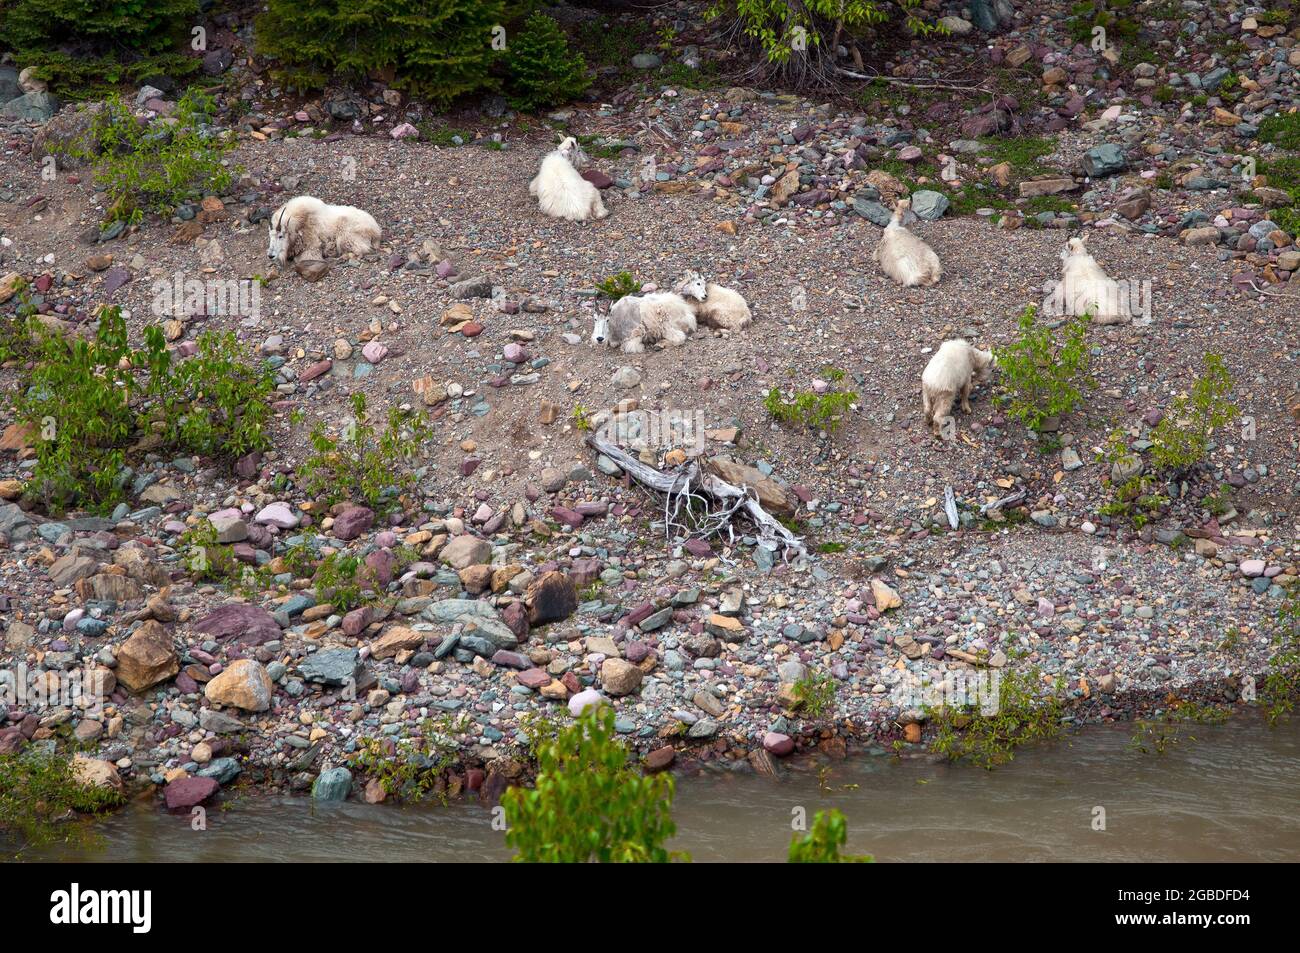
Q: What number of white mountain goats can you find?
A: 7